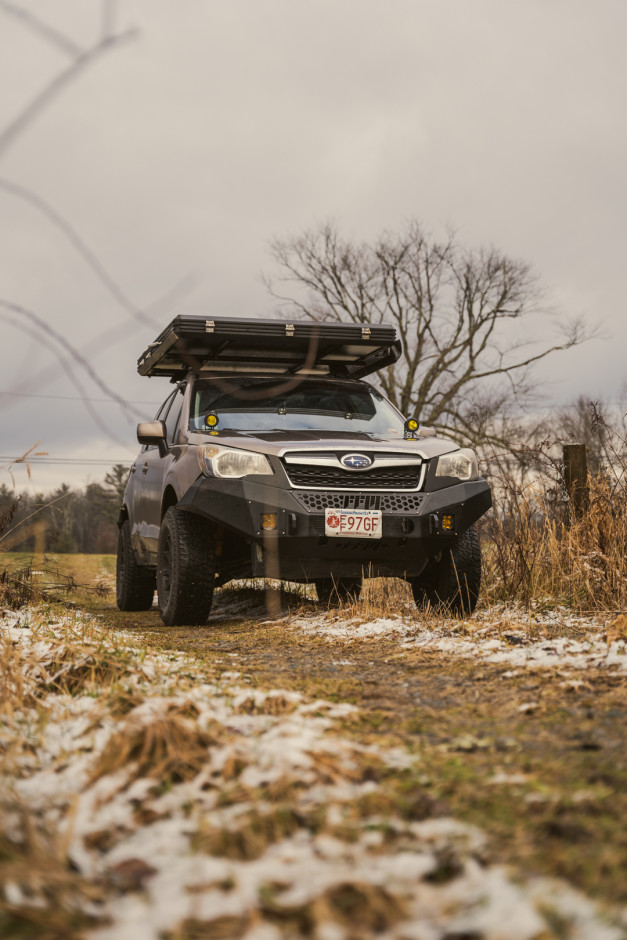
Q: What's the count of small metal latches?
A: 3